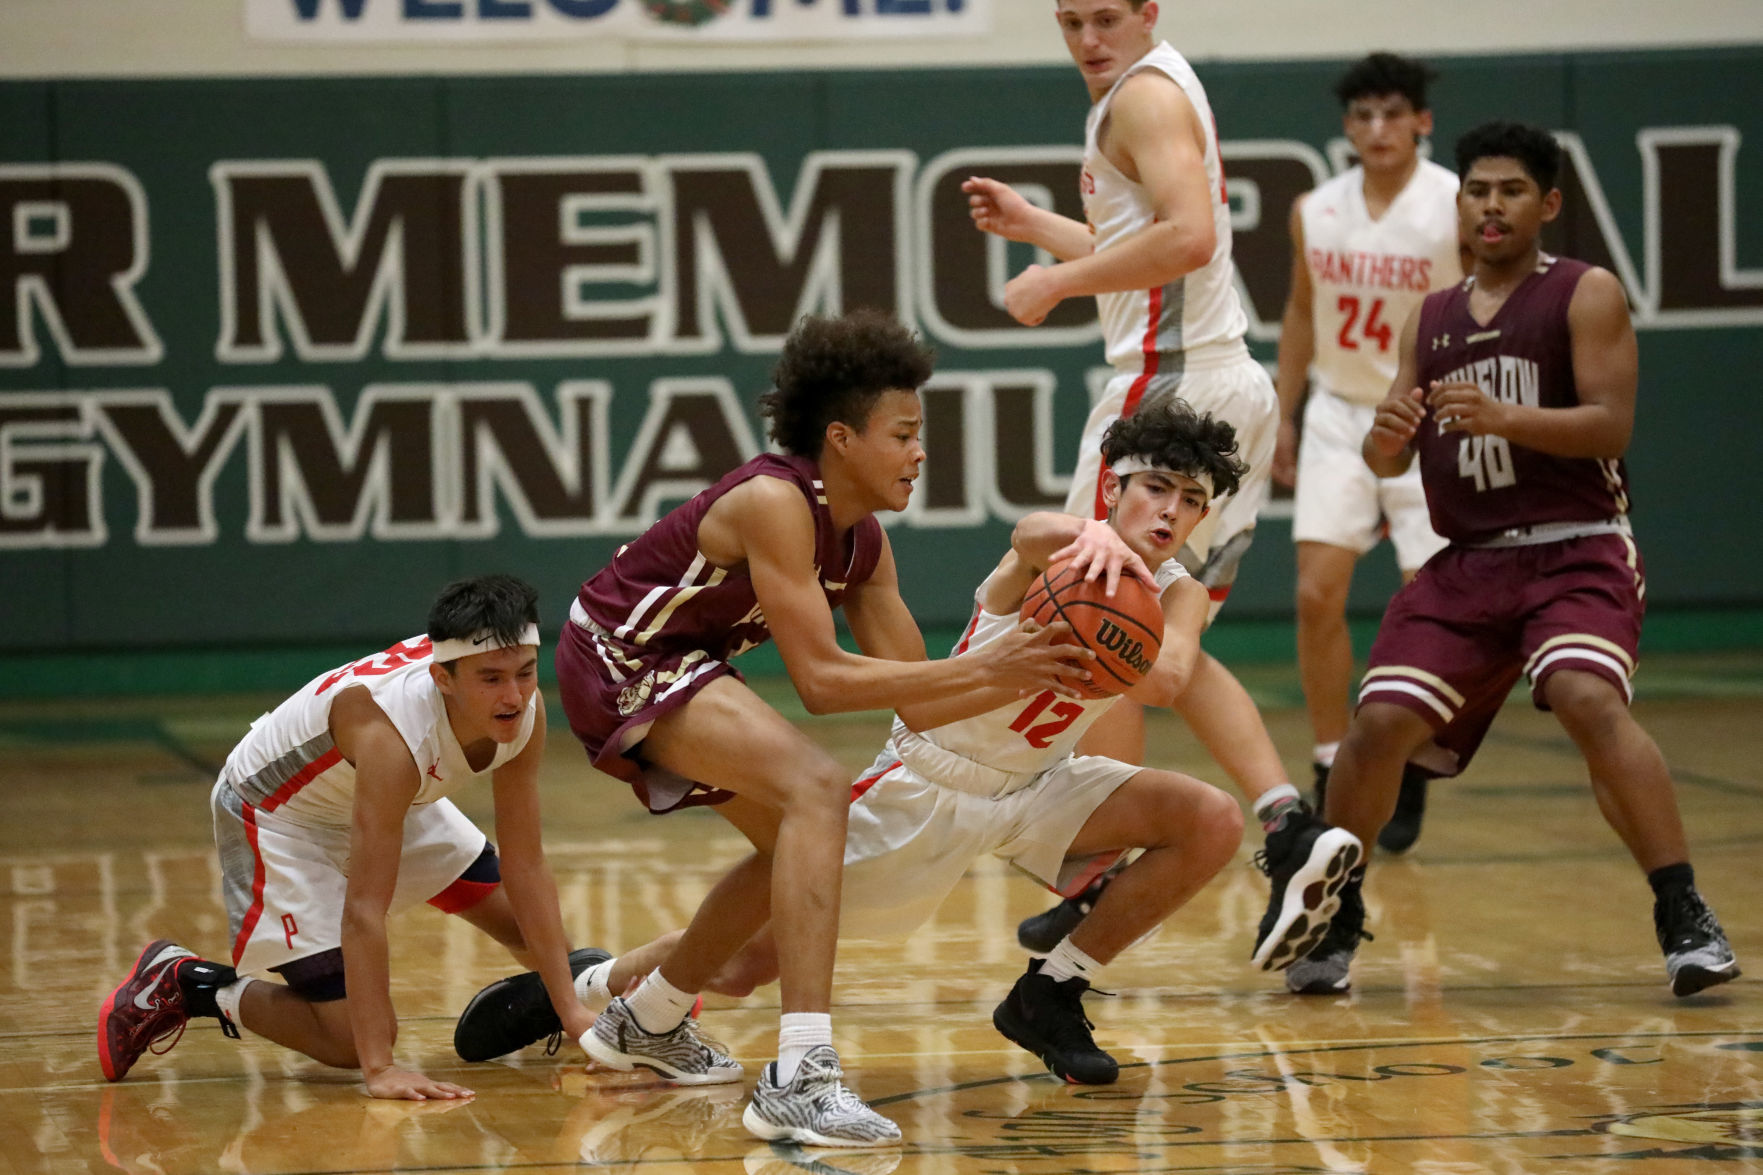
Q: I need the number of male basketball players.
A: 6